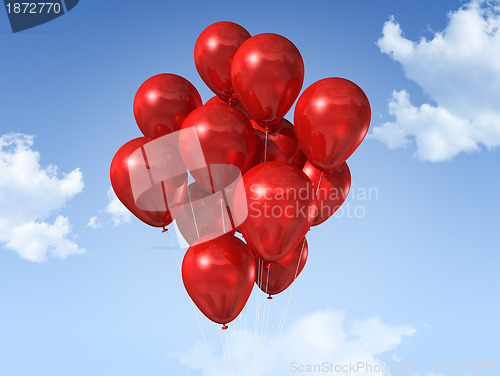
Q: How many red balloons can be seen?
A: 13